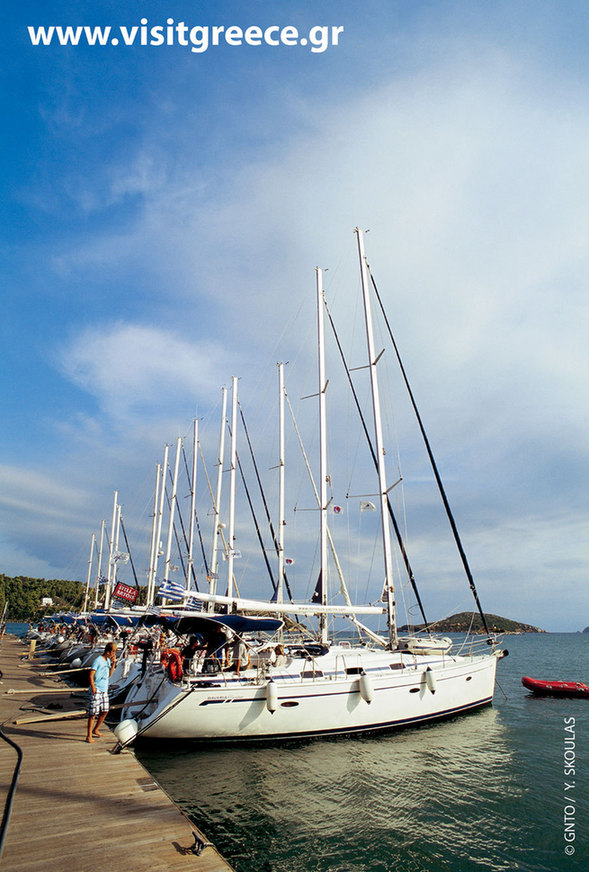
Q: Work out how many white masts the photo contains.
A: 13